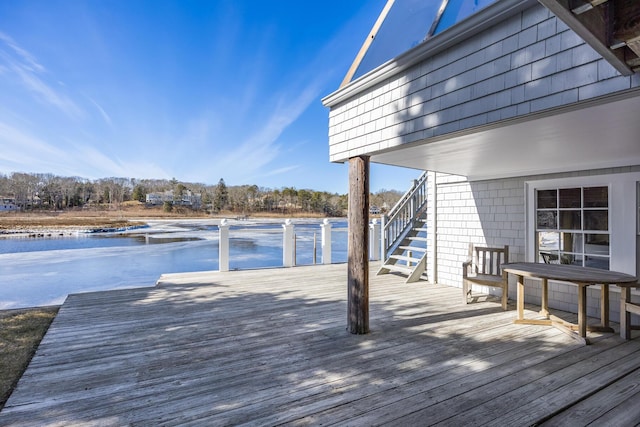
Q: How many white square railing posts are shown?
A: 4